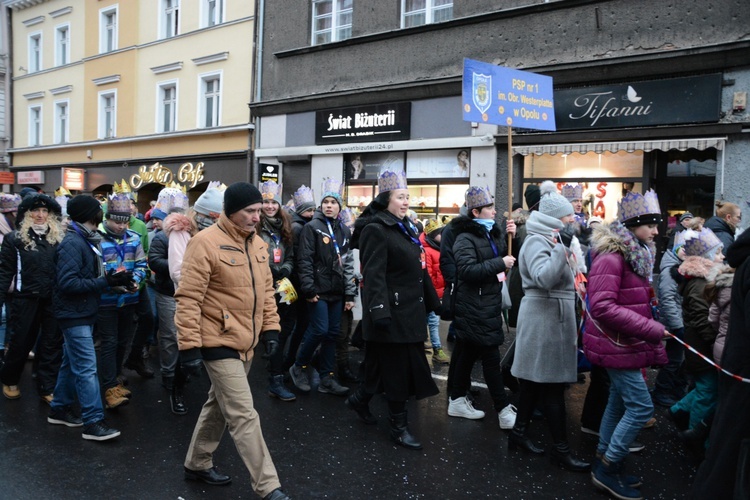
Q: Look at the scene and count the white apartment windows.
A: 12